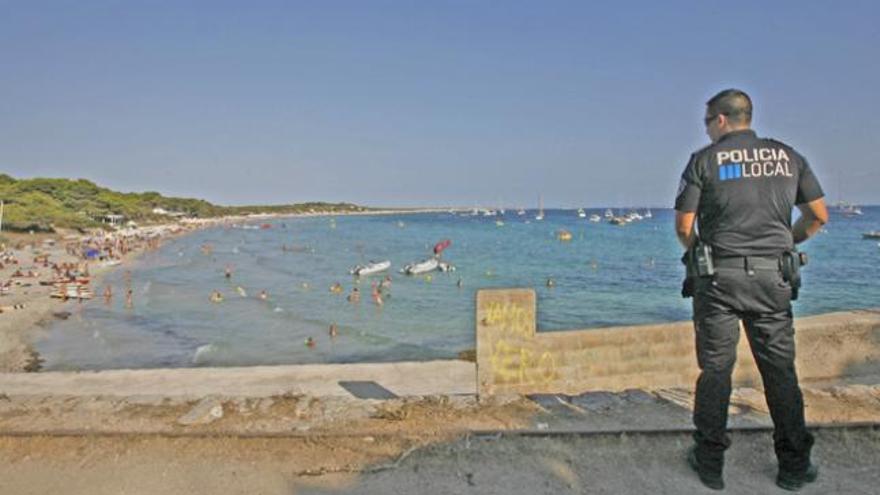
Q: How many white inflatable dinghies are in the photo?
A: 2